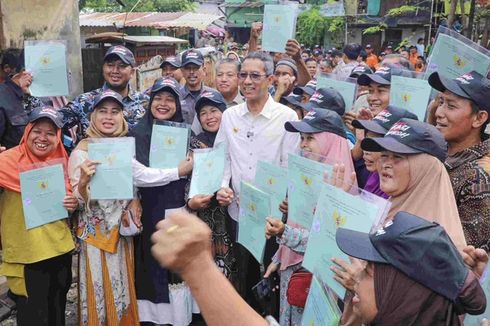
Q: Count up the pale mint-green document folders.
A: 15